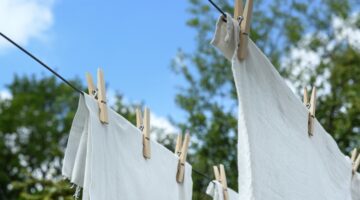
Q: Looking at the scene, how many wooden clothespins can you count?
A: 7